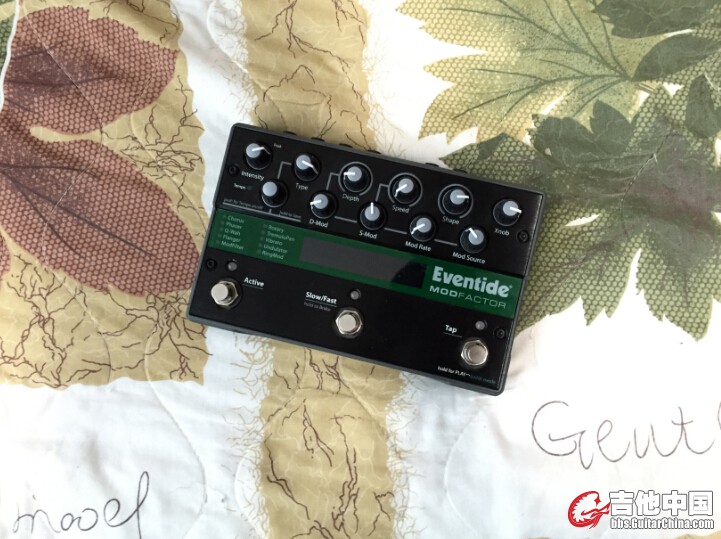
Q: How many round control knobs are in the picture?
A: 11